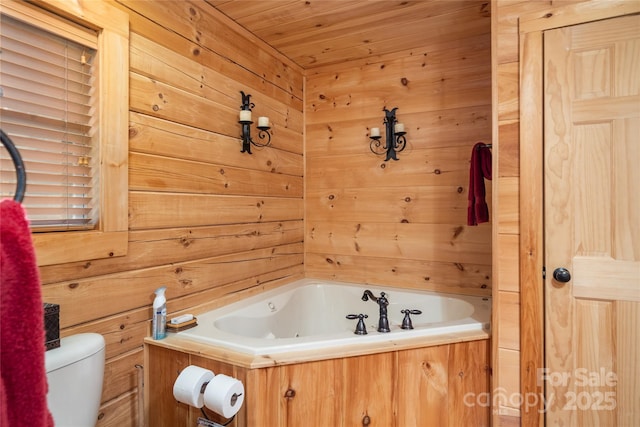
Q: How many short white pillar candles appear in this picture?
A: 4